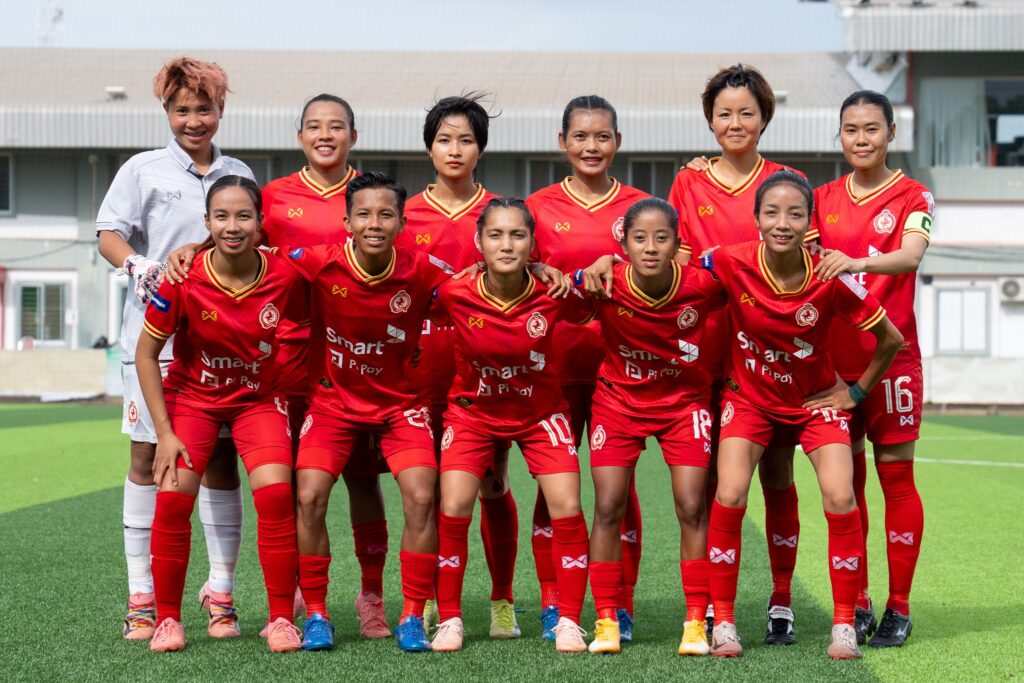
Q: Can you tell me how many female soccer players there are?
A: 11